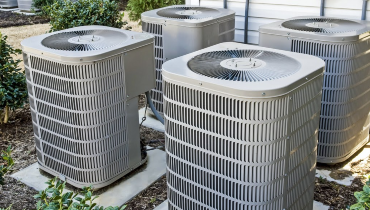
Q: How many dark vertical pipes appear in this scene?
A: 4